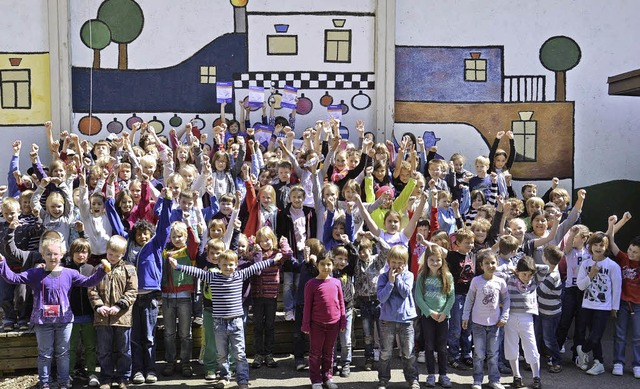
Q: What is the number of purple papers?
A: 5